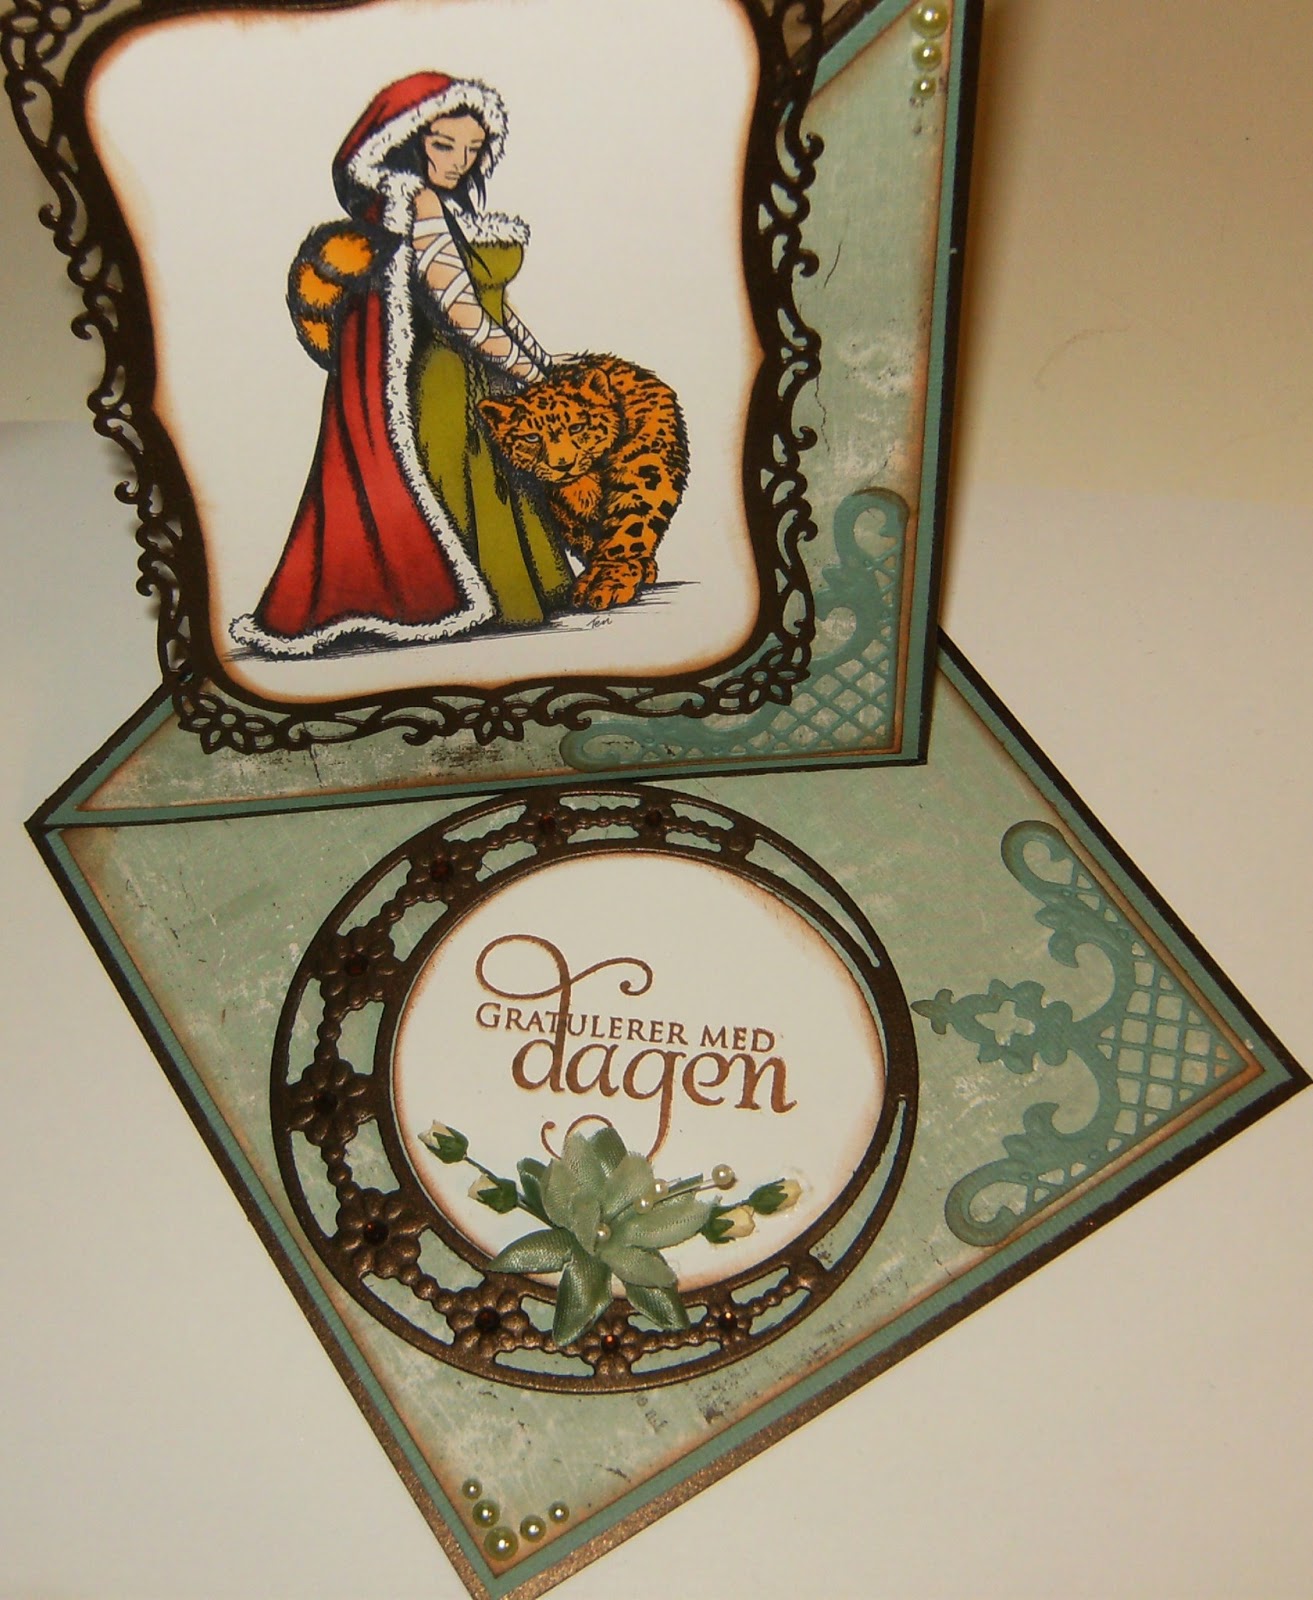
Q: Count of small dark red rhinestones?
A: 9